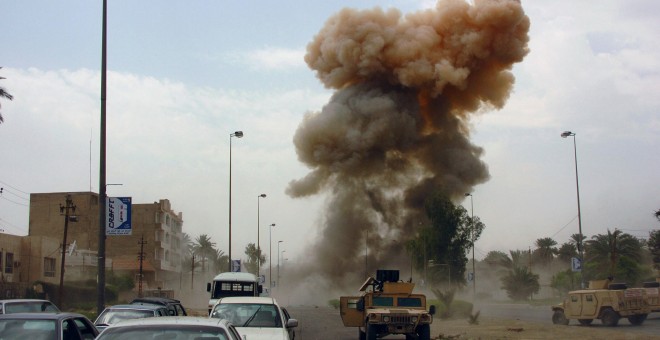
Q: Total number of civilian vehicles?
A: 7